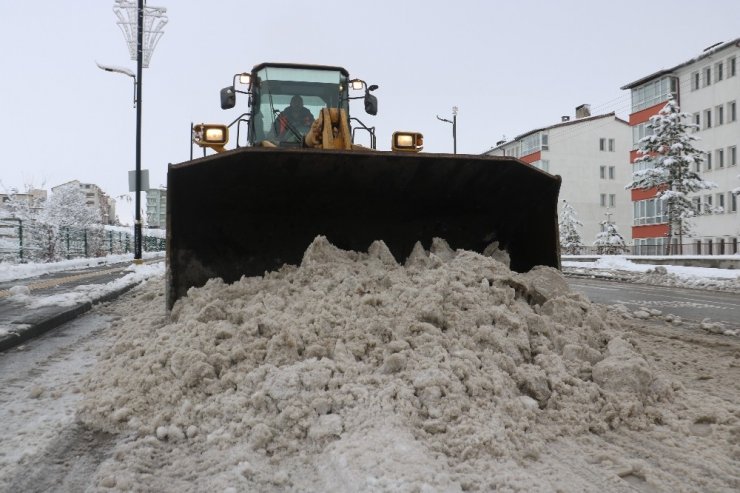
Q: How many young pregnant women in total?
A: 0